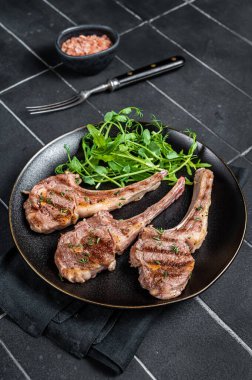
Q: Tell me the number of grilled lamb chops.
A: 3